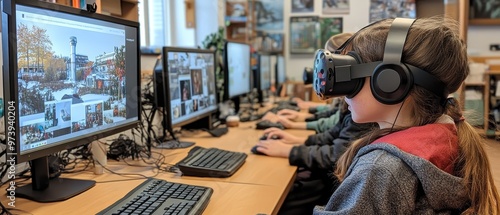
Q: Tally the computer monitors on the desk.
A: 5